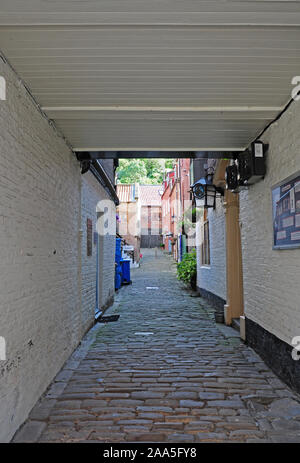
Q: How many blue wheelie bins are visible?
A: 2